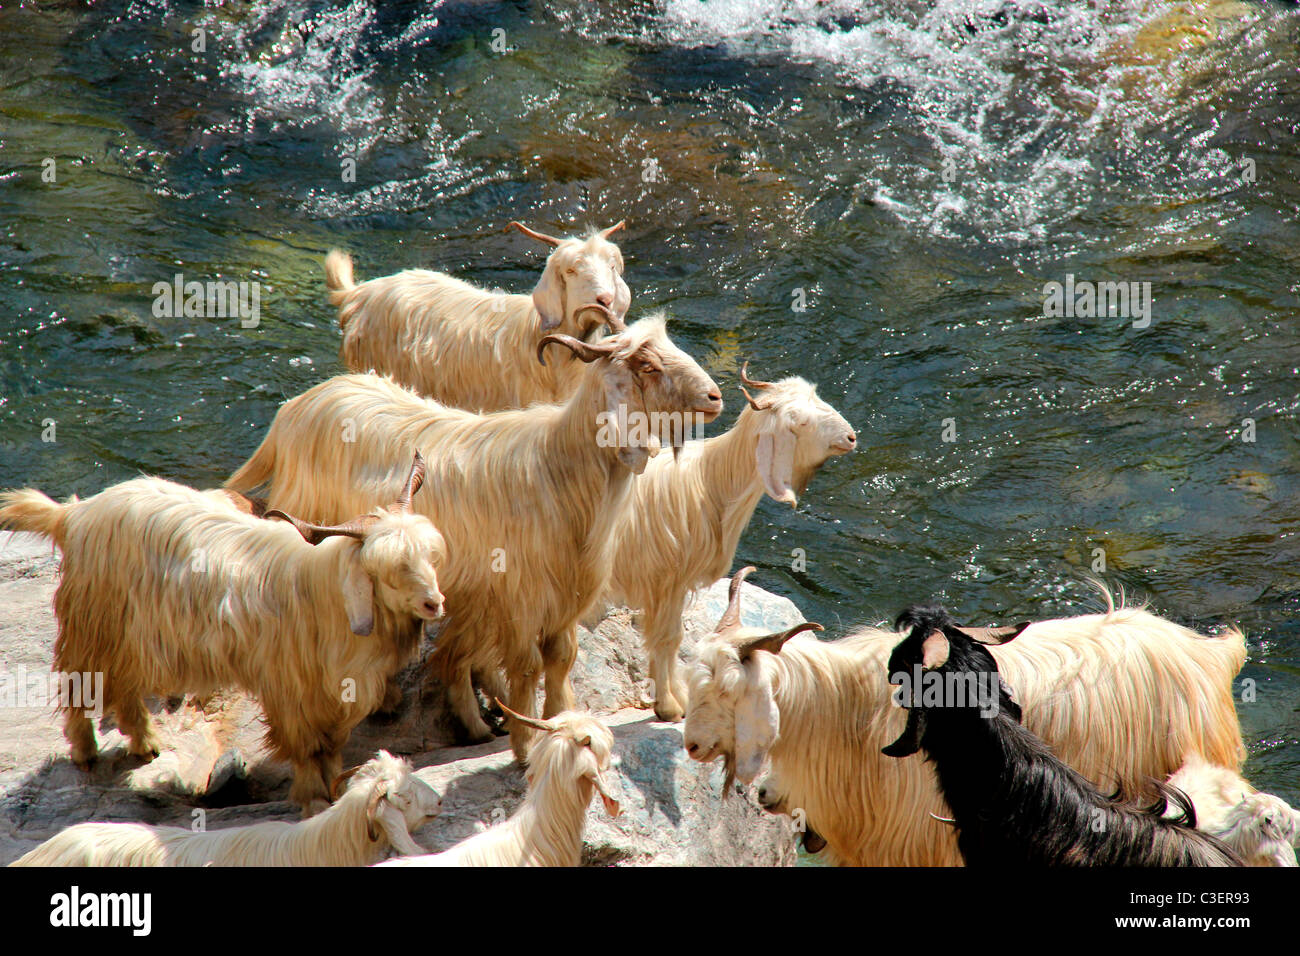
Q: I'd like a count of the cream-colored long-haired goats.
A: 8